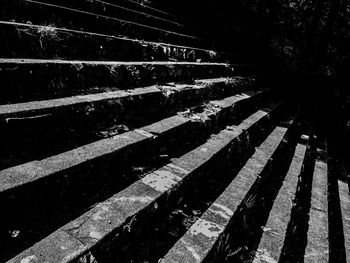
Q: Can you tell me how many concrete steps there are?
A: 12